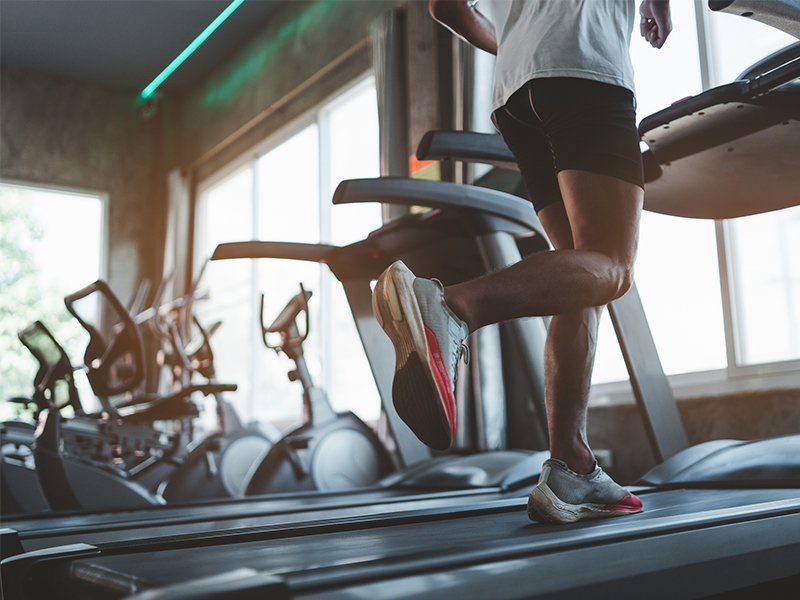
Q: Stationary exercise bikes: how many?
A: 4